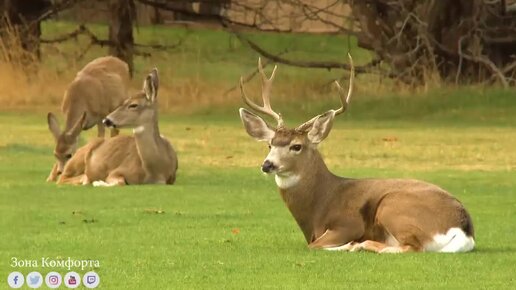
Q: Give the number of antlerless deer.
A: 2